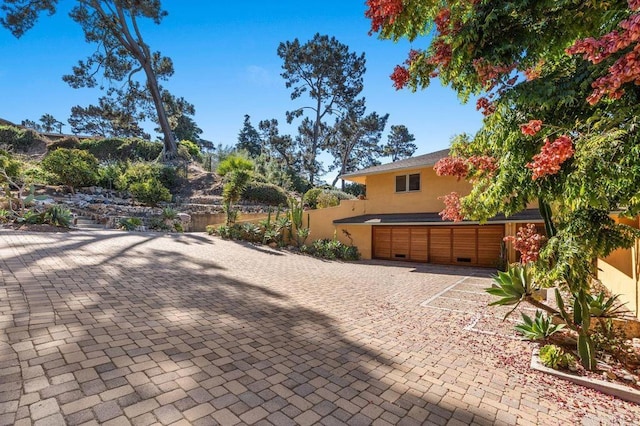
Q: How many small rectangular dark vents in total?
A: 2